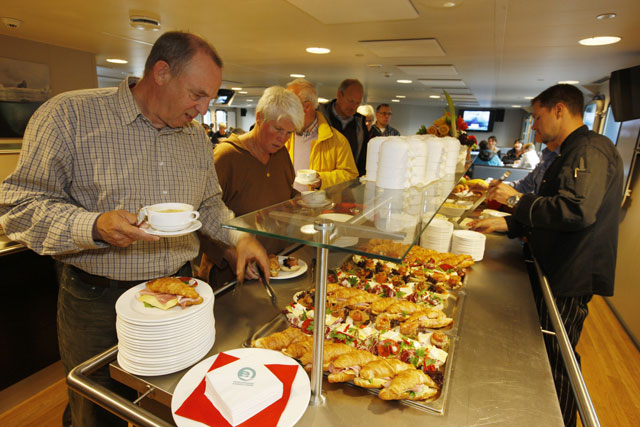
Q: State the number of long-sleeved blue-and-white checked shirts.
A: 1